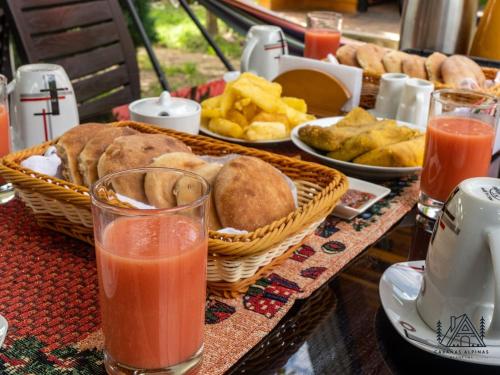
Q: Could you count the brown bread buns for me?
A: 12